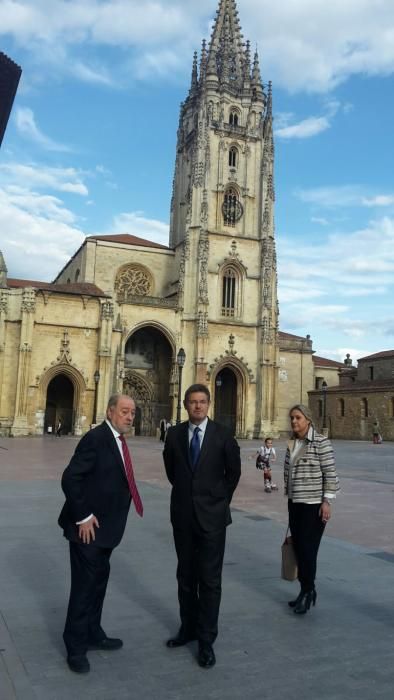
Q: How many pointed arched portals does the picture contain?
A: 3